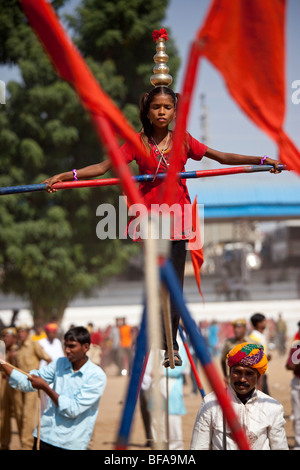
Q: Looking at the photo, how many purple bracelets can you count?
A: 2